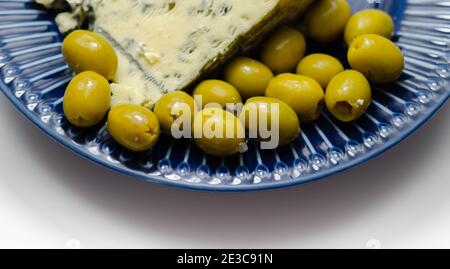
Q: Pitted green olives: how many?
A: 15